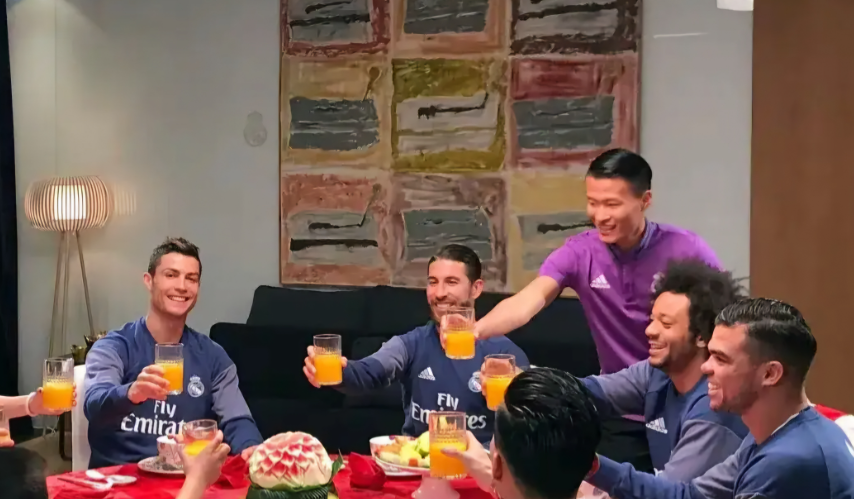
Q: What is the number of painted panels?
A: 9